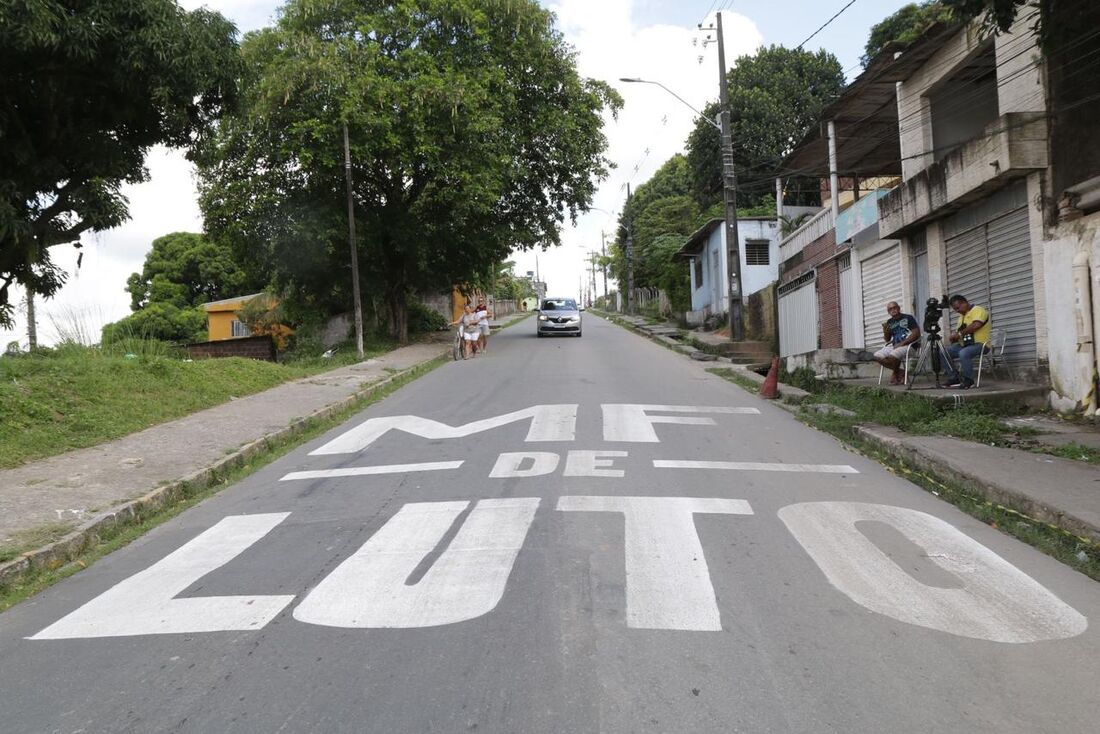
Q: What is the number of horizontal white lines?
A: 2